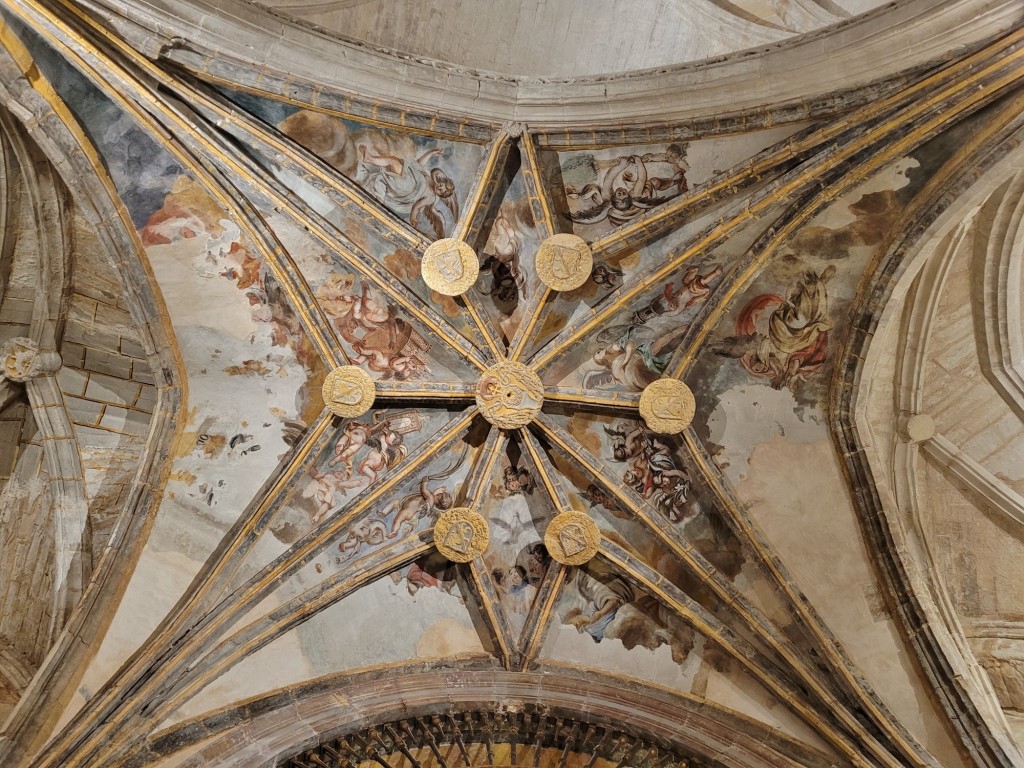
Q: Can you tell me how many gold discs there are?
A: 7